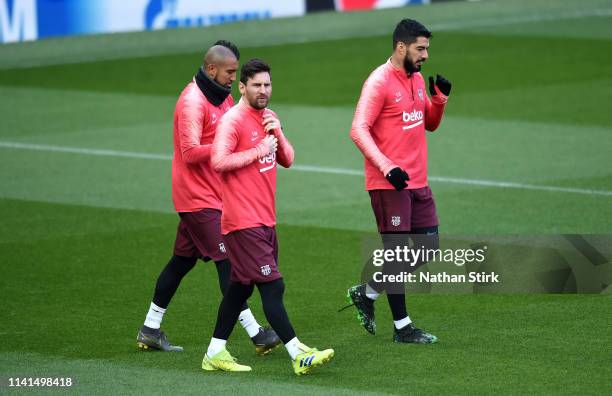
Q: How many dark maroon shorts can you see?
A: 3